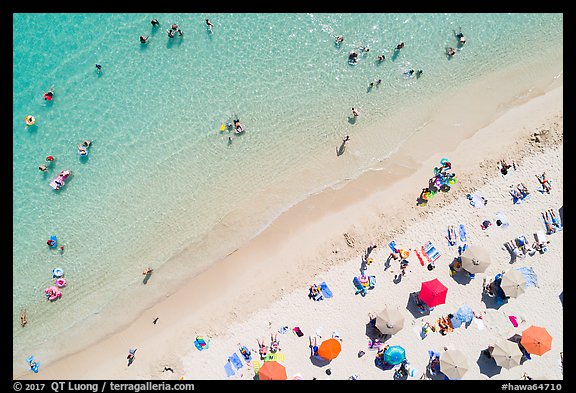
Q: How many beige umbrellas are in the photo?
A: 5